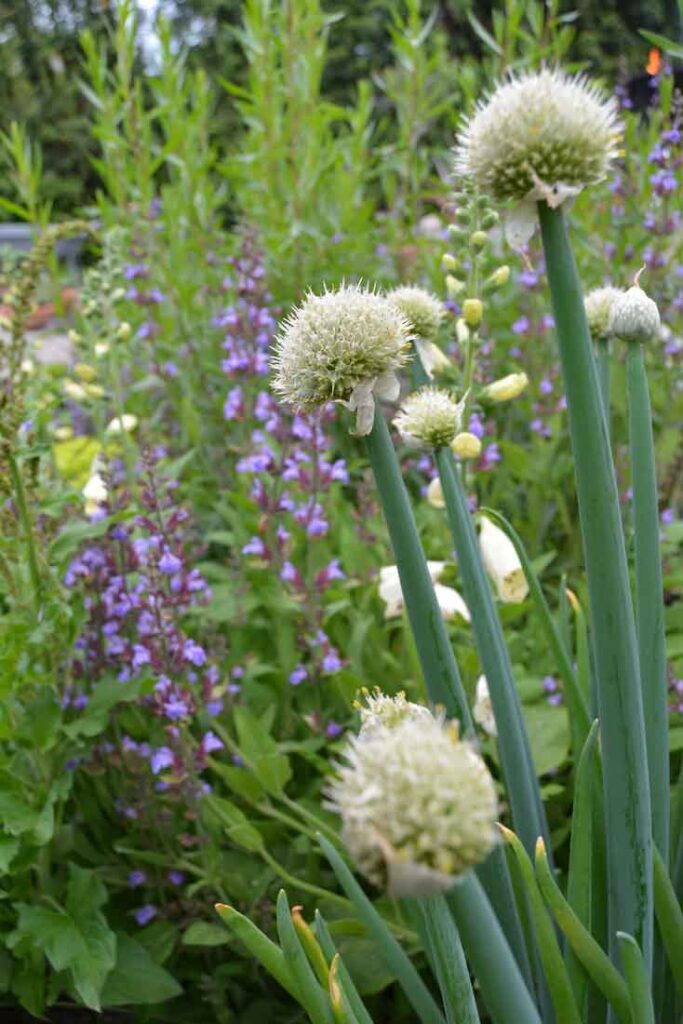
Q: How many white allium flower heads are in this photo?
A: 8